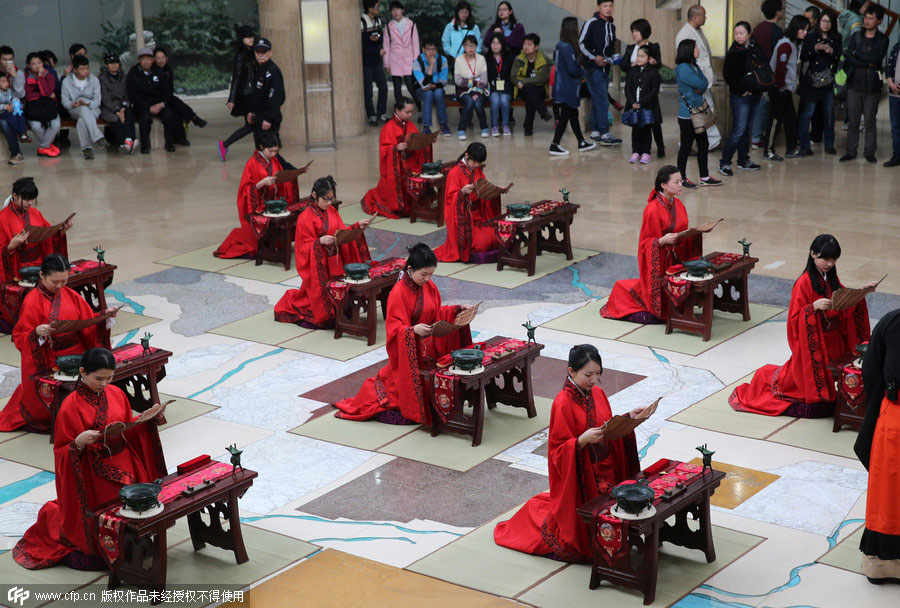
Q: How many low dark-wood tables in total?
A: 11